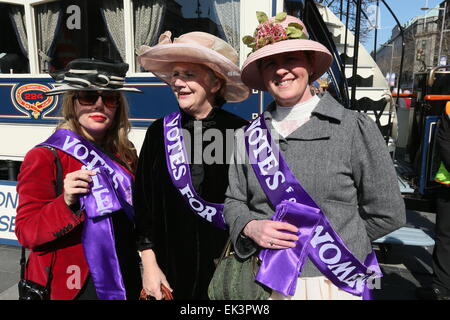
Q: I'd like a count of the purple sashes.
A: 3